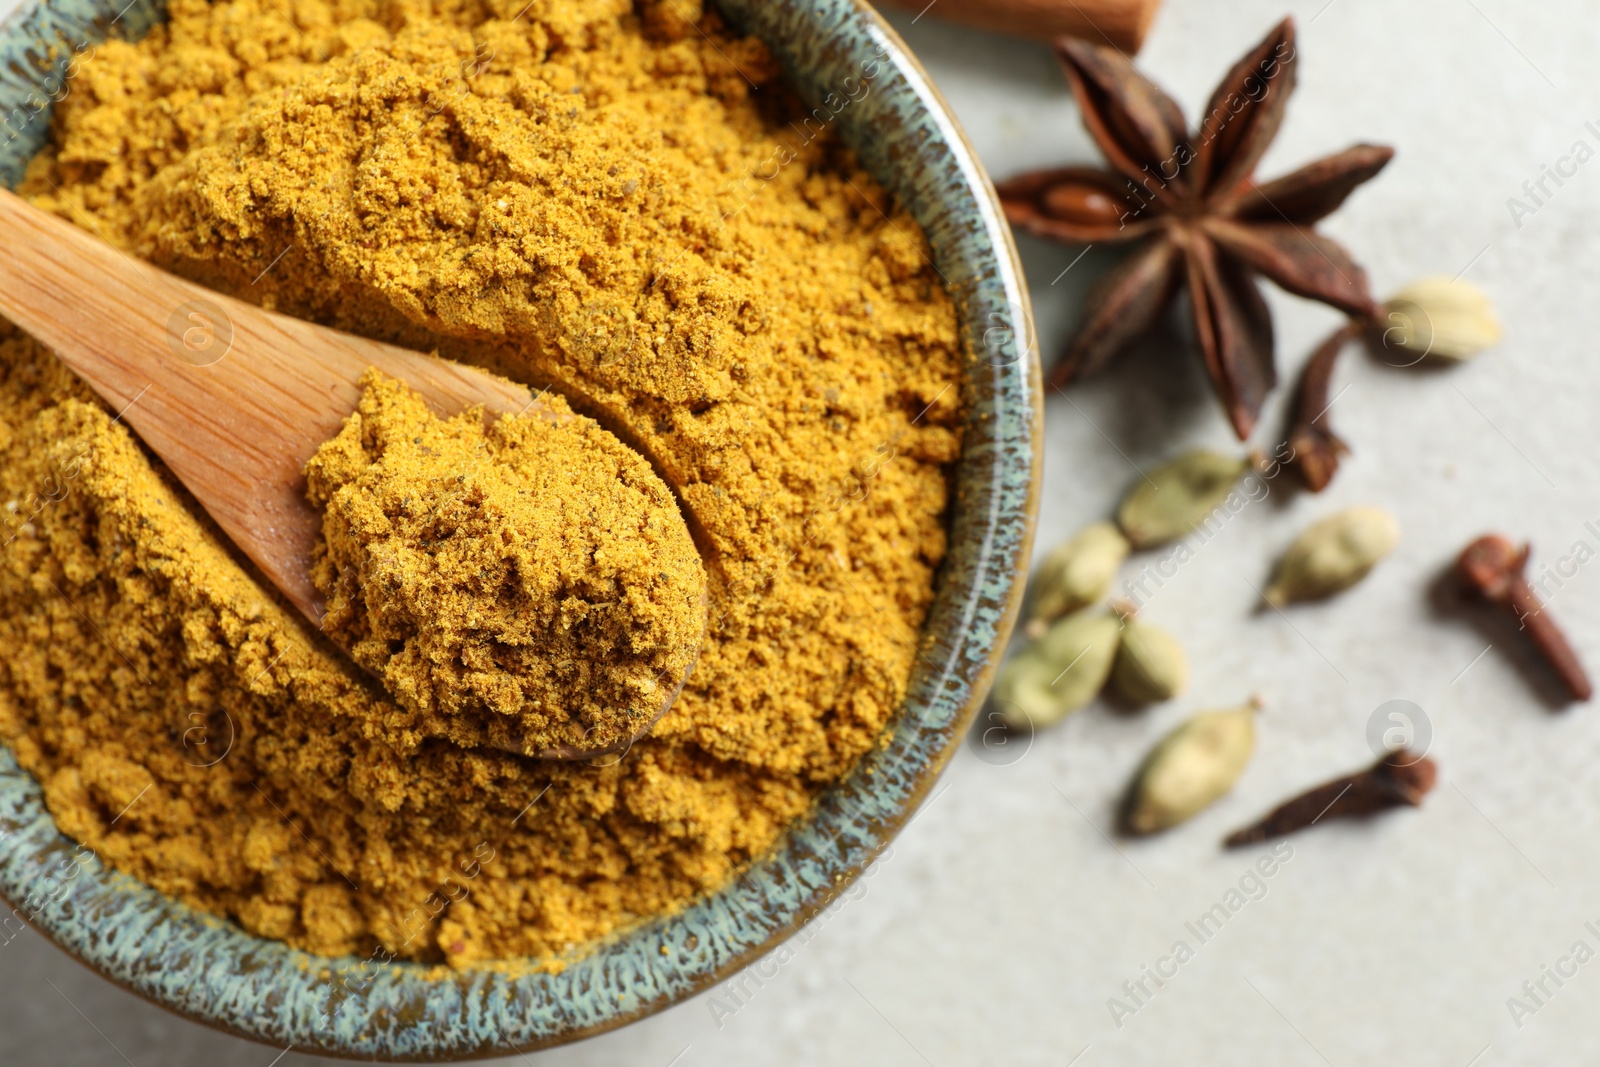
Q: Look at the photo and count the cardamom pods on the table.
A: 7